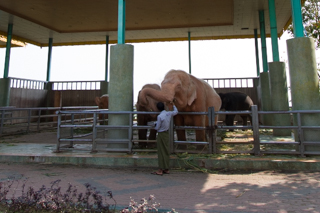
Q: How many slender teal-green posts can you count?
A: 9